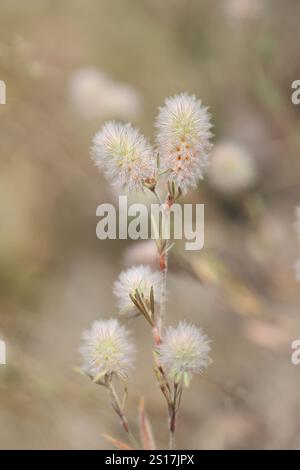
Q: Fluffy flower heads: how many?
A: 5